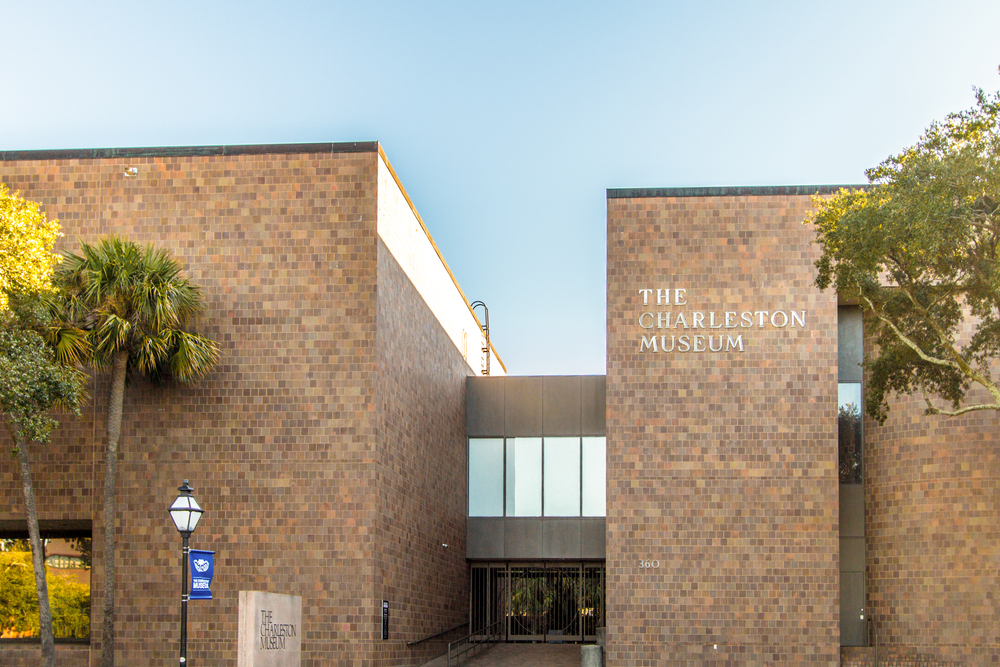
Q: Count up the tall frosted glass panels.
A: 4